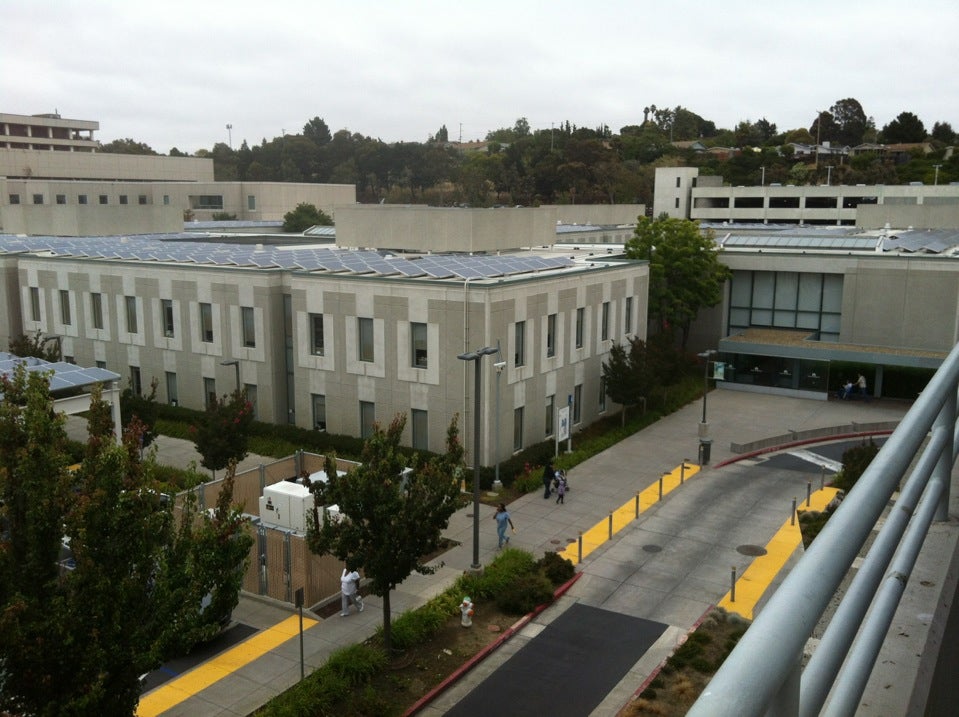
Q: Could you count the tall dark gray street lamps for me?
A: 3